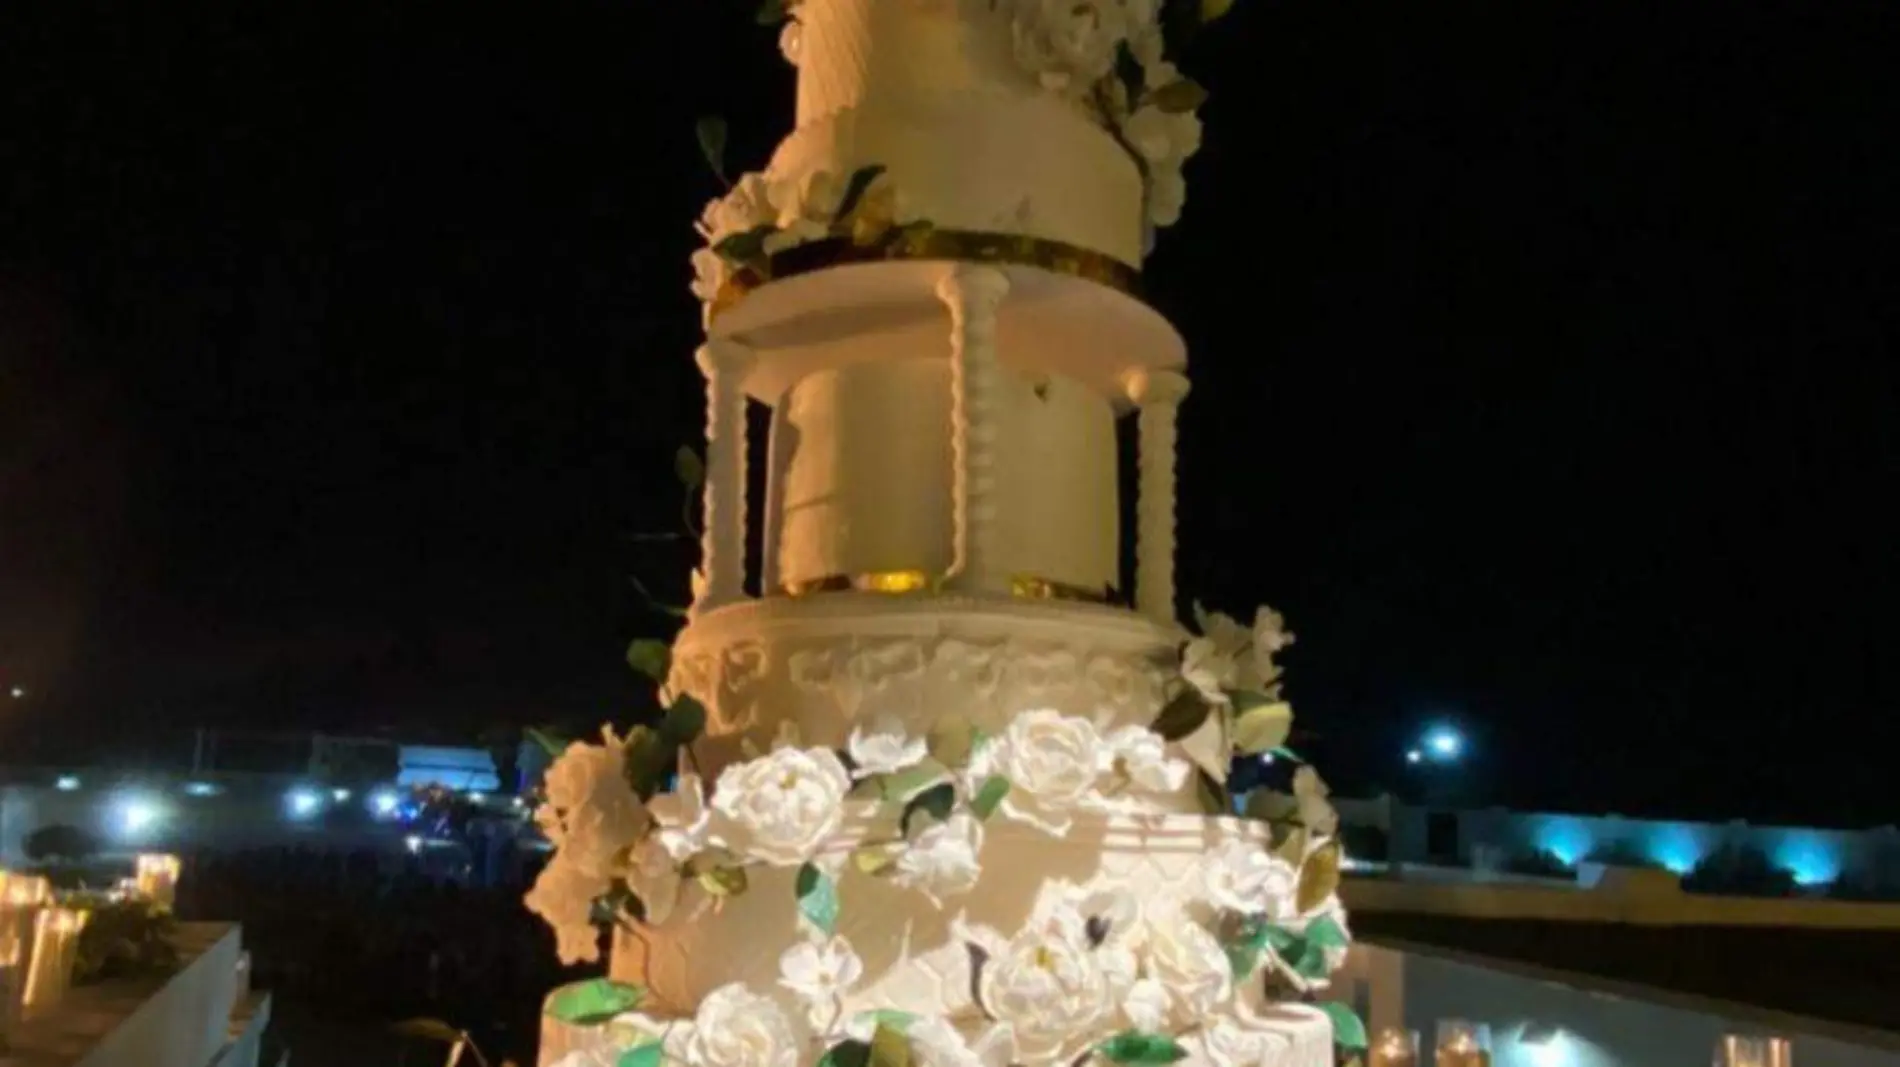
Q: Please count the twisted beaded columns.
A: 3